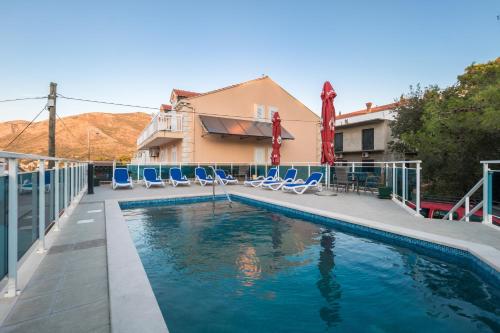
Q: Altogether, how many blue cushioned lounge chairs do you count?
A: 8